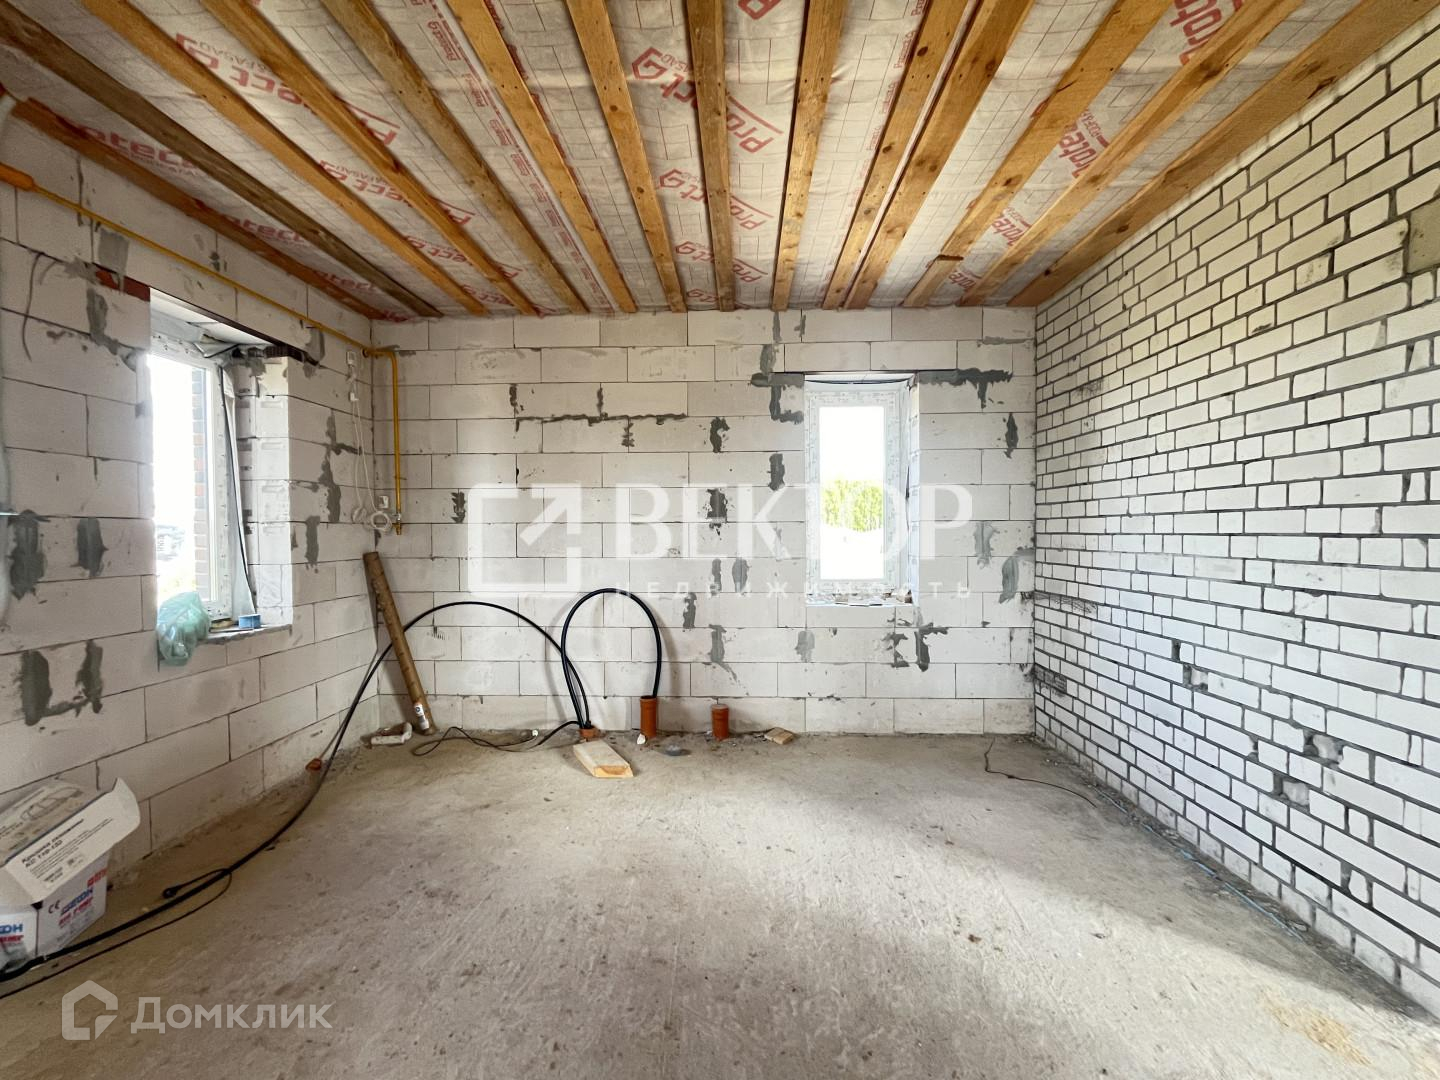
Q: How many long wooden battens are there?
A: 14